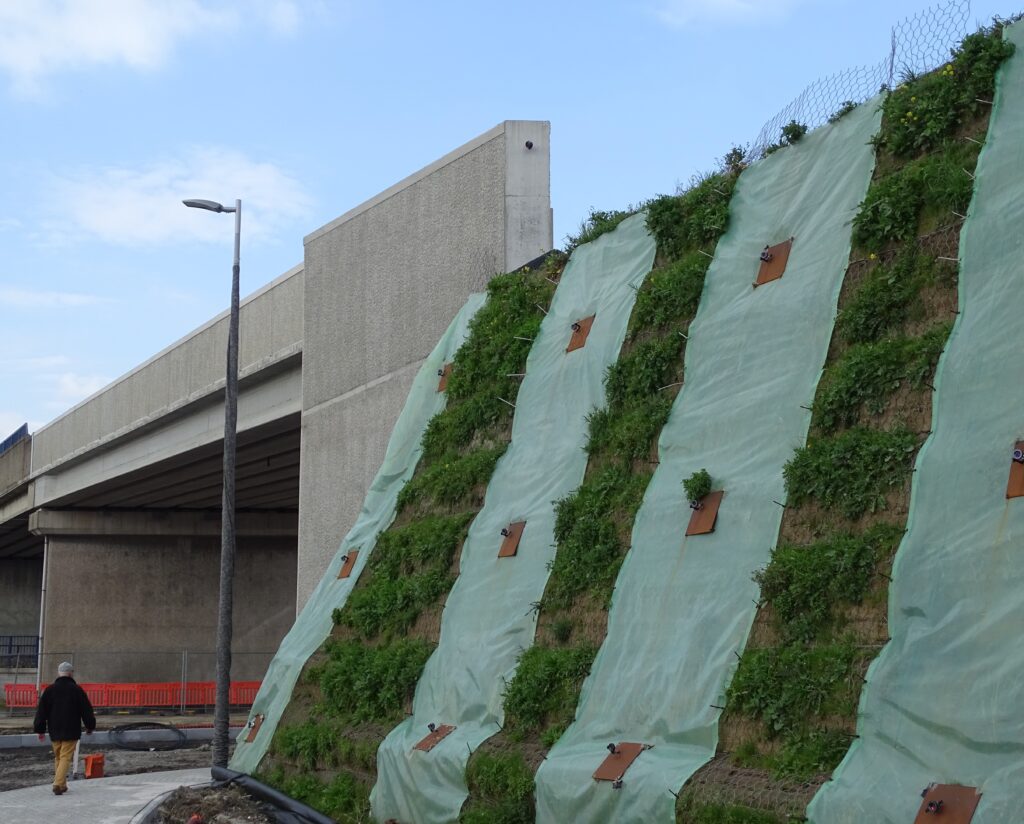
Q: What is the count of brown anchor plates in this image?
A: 11